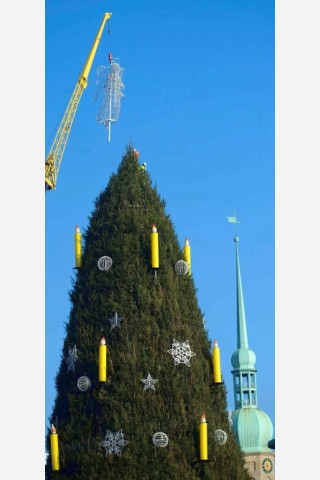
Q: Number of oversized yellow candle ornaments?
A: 7